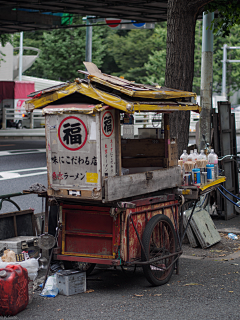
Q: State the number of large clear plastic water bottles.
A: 5